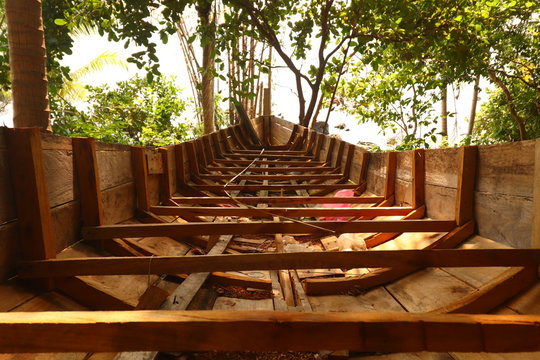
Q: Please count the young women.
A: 0